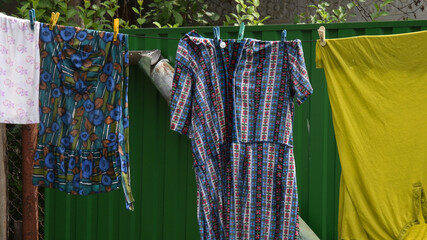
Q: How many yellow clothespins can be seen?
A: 2